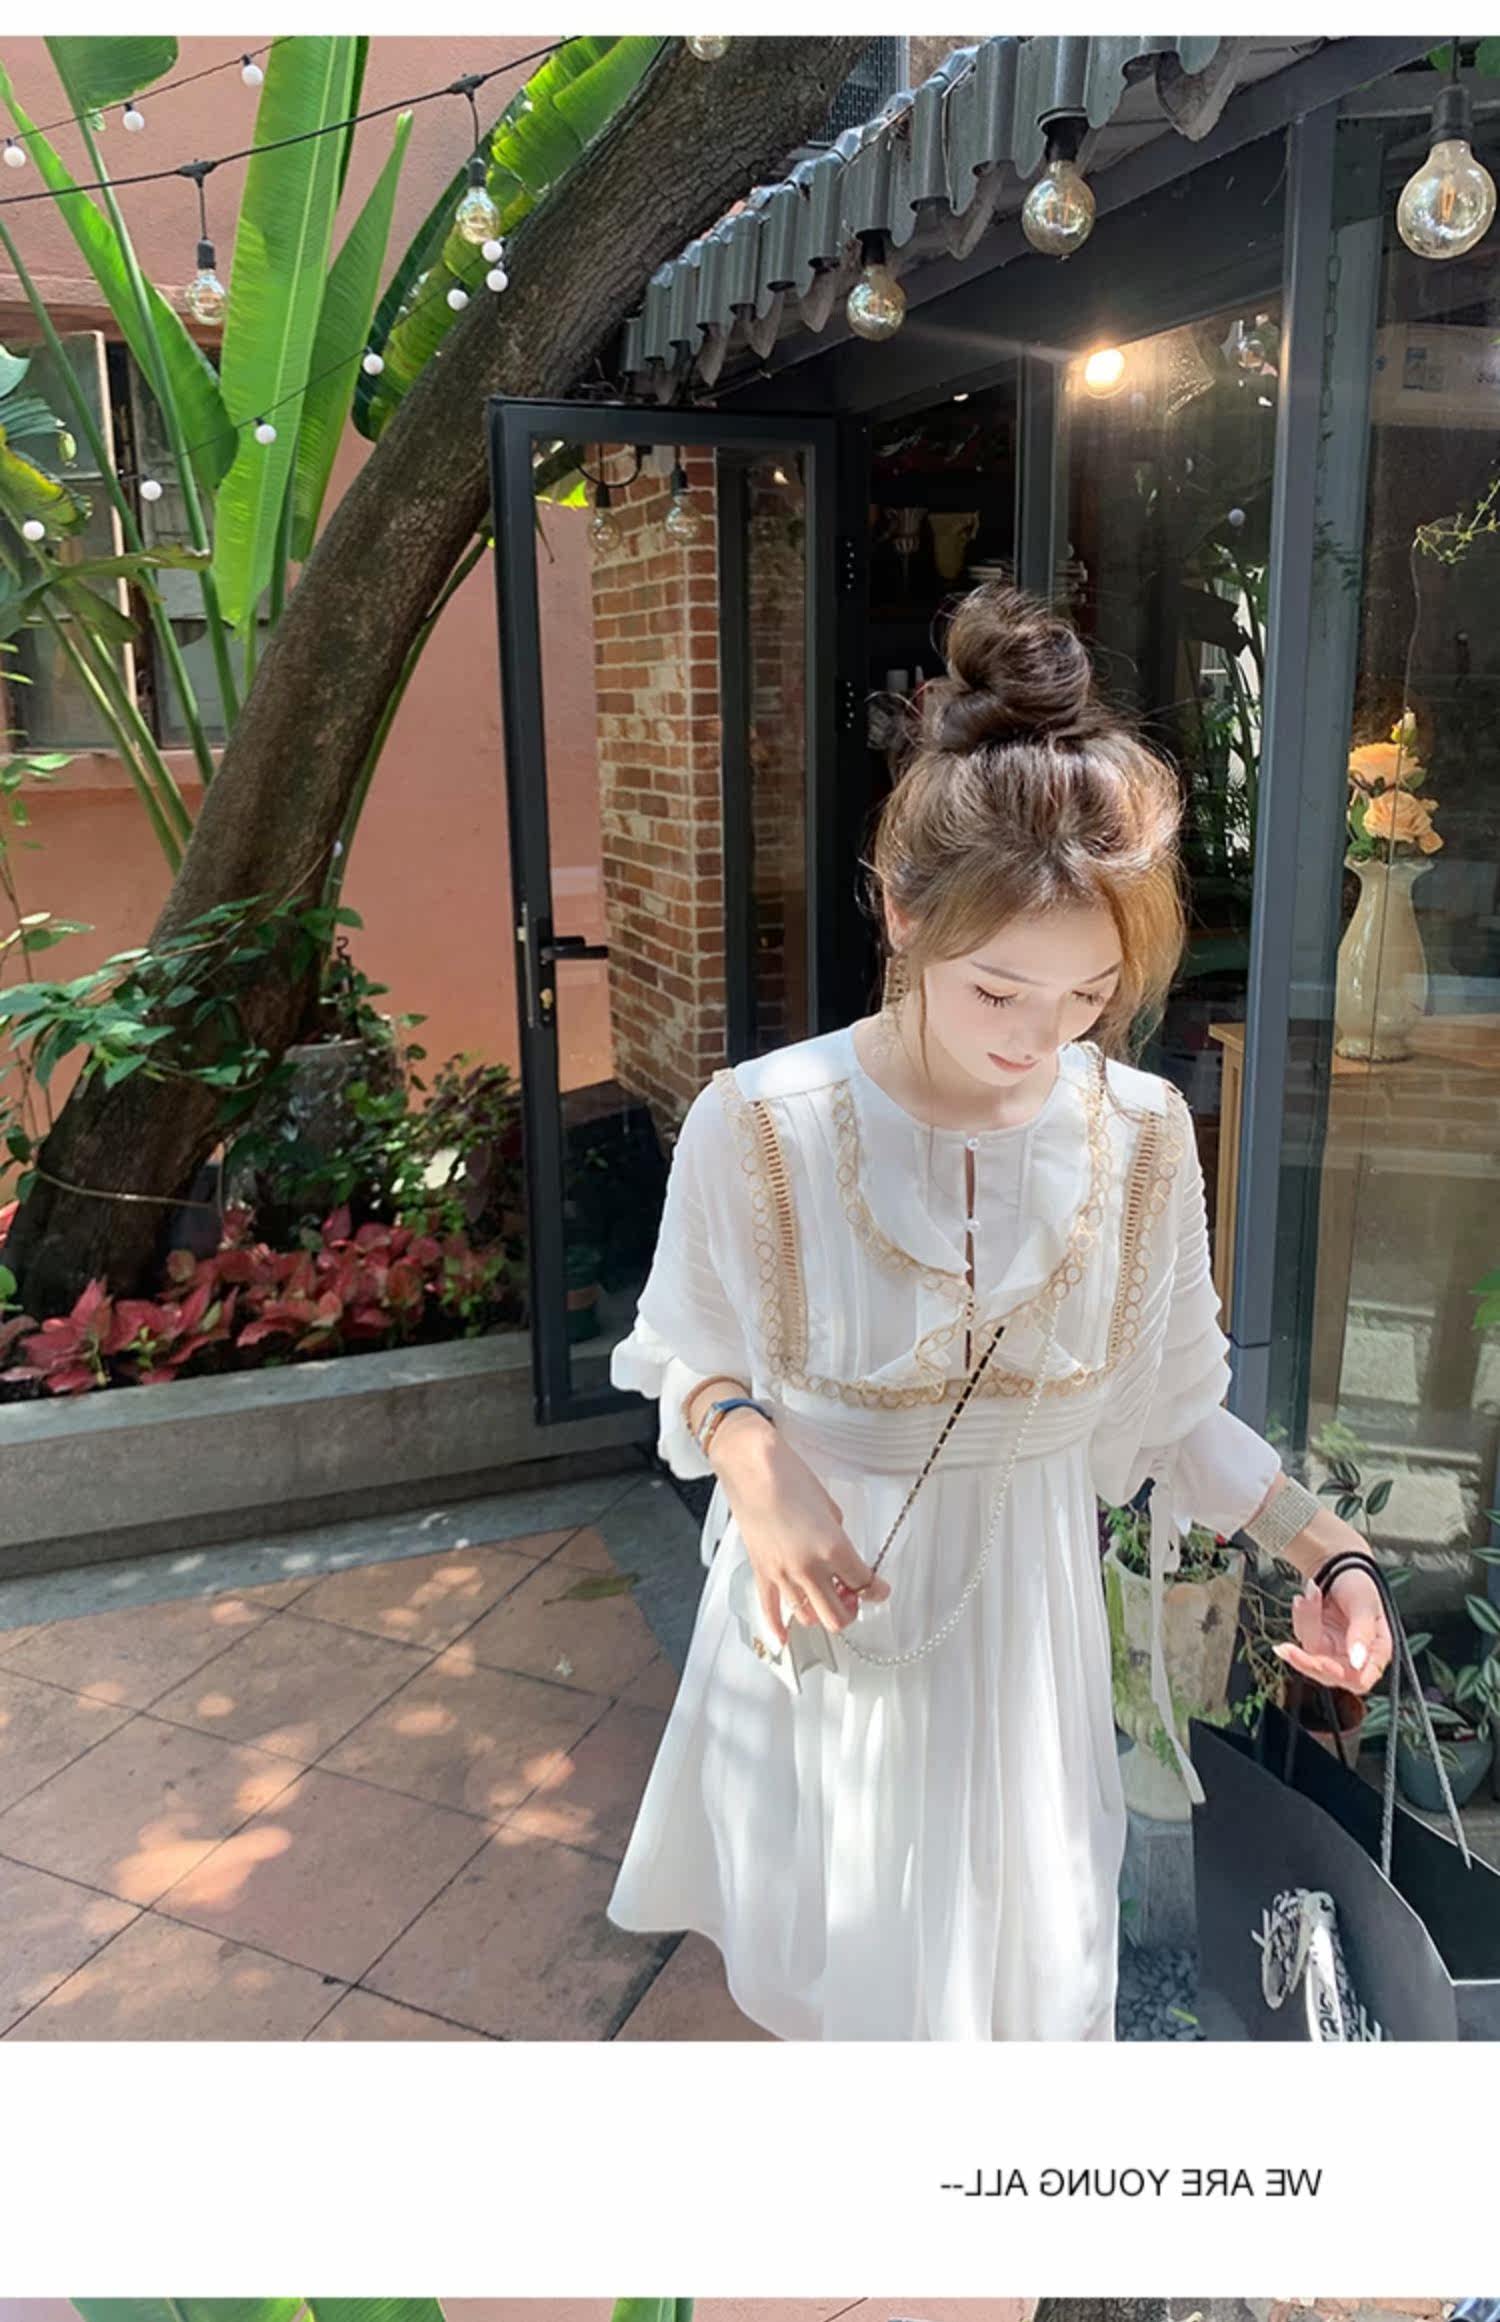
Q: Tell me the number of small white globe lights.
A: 10